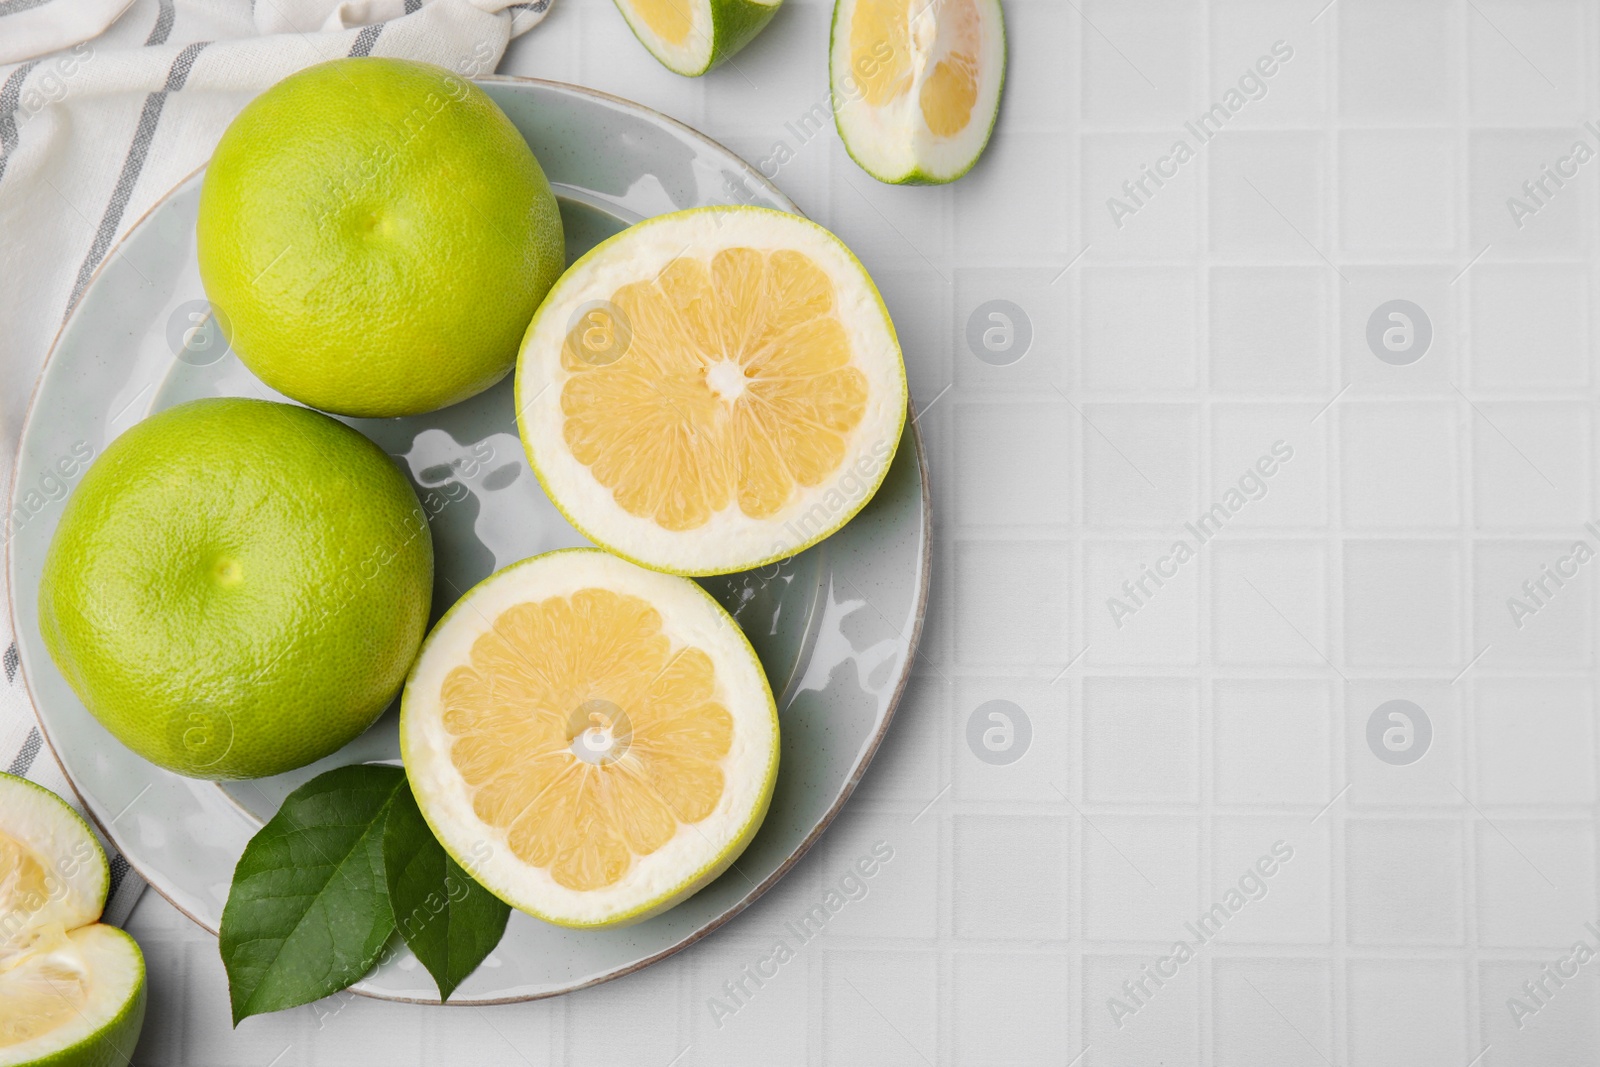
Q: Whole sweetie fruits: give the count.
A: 2